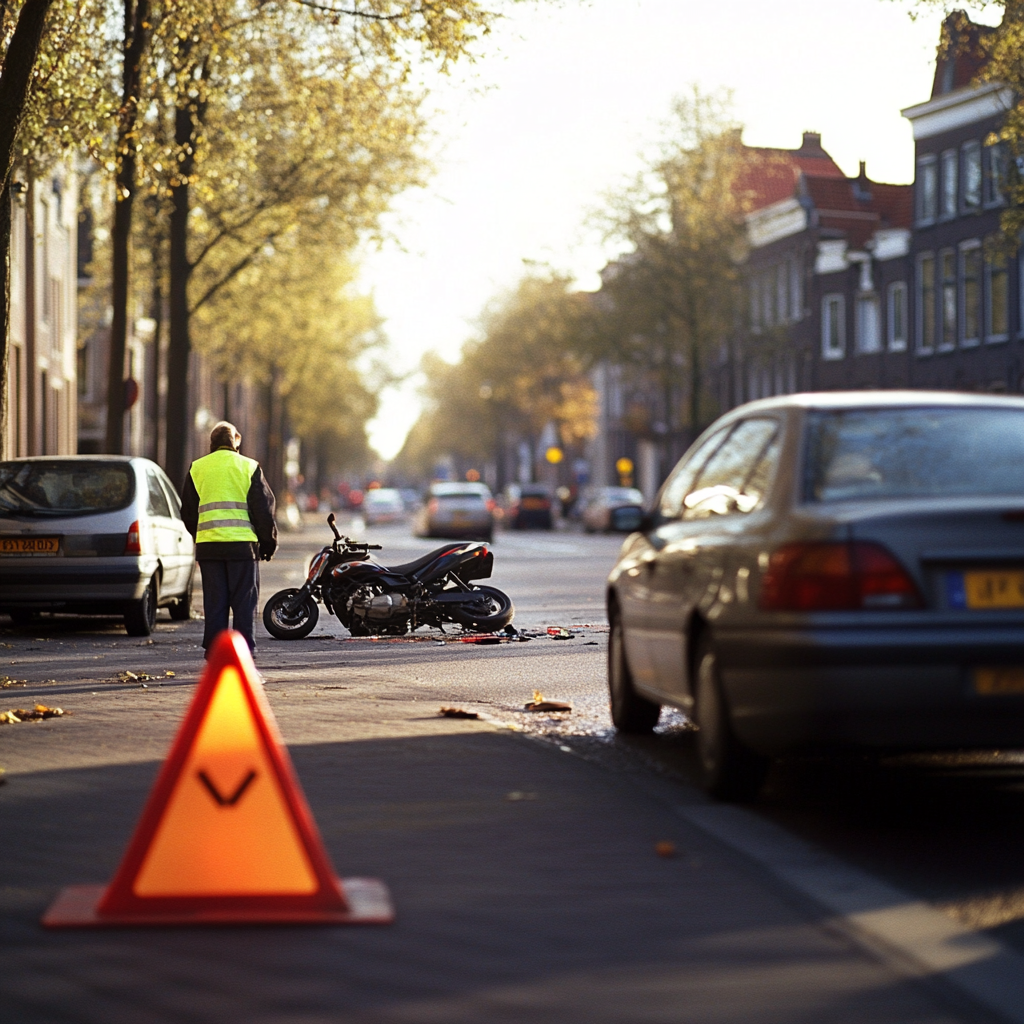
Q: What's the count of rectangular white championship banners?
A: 0